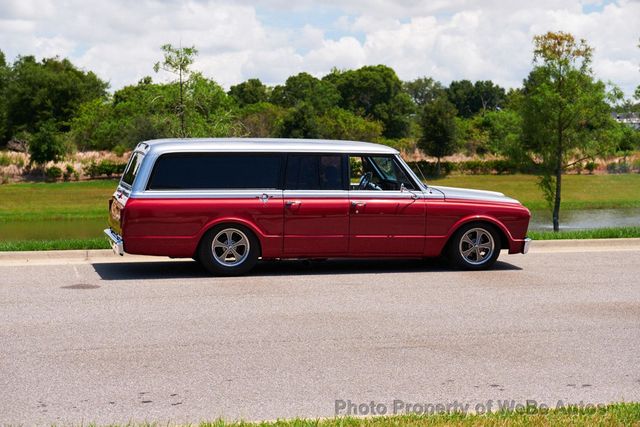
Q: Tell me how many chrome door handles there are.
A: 2